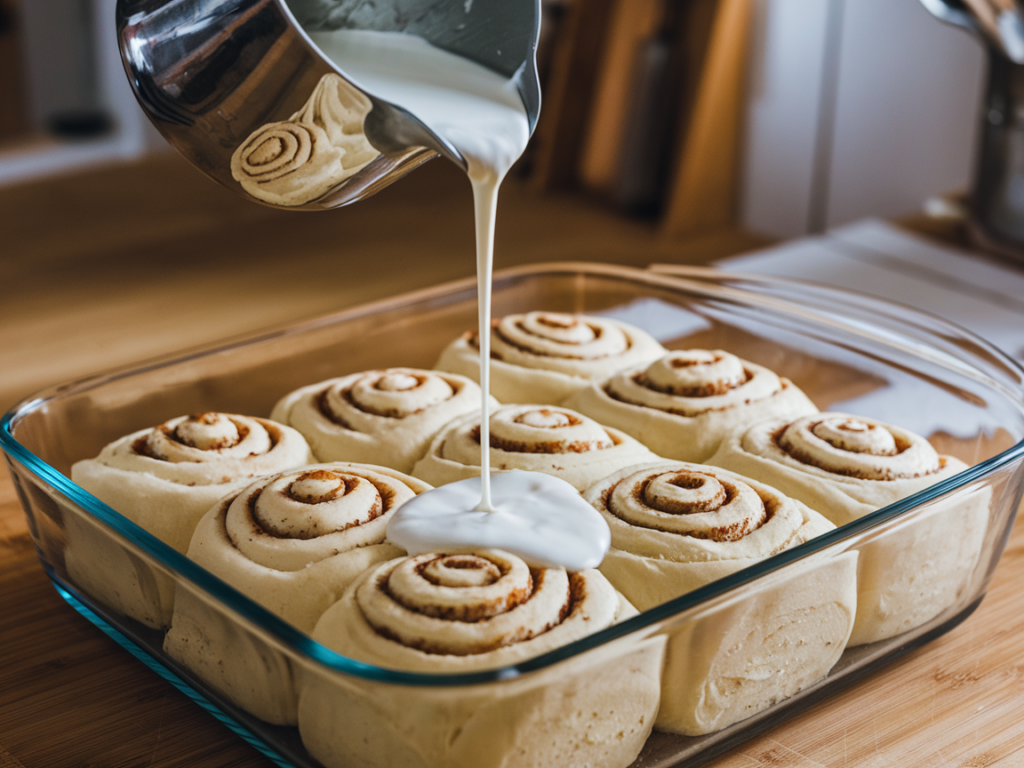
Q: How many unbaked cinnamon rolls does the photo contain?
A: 9